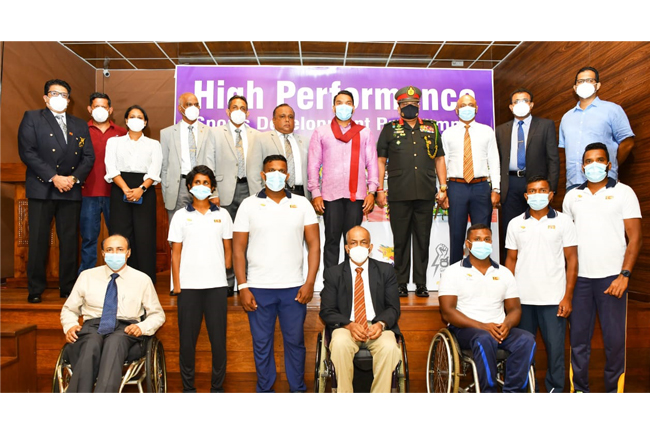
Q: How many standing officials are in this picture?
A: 11